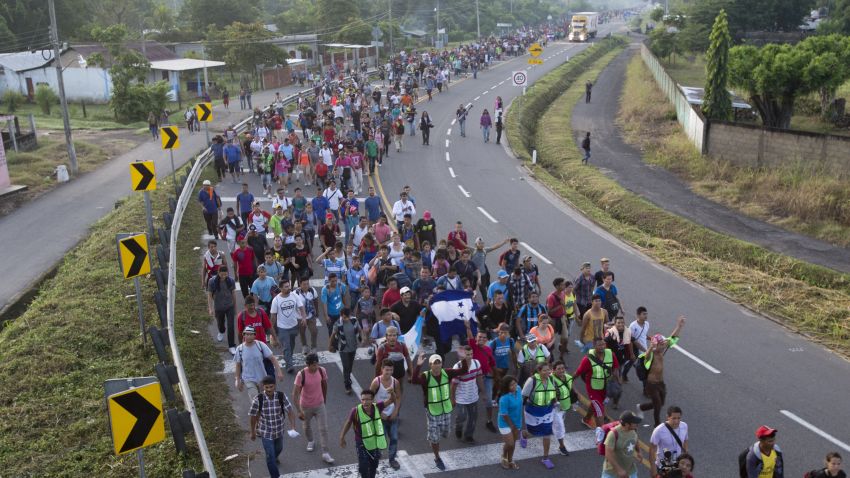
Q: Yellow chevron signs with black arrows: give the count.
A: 5